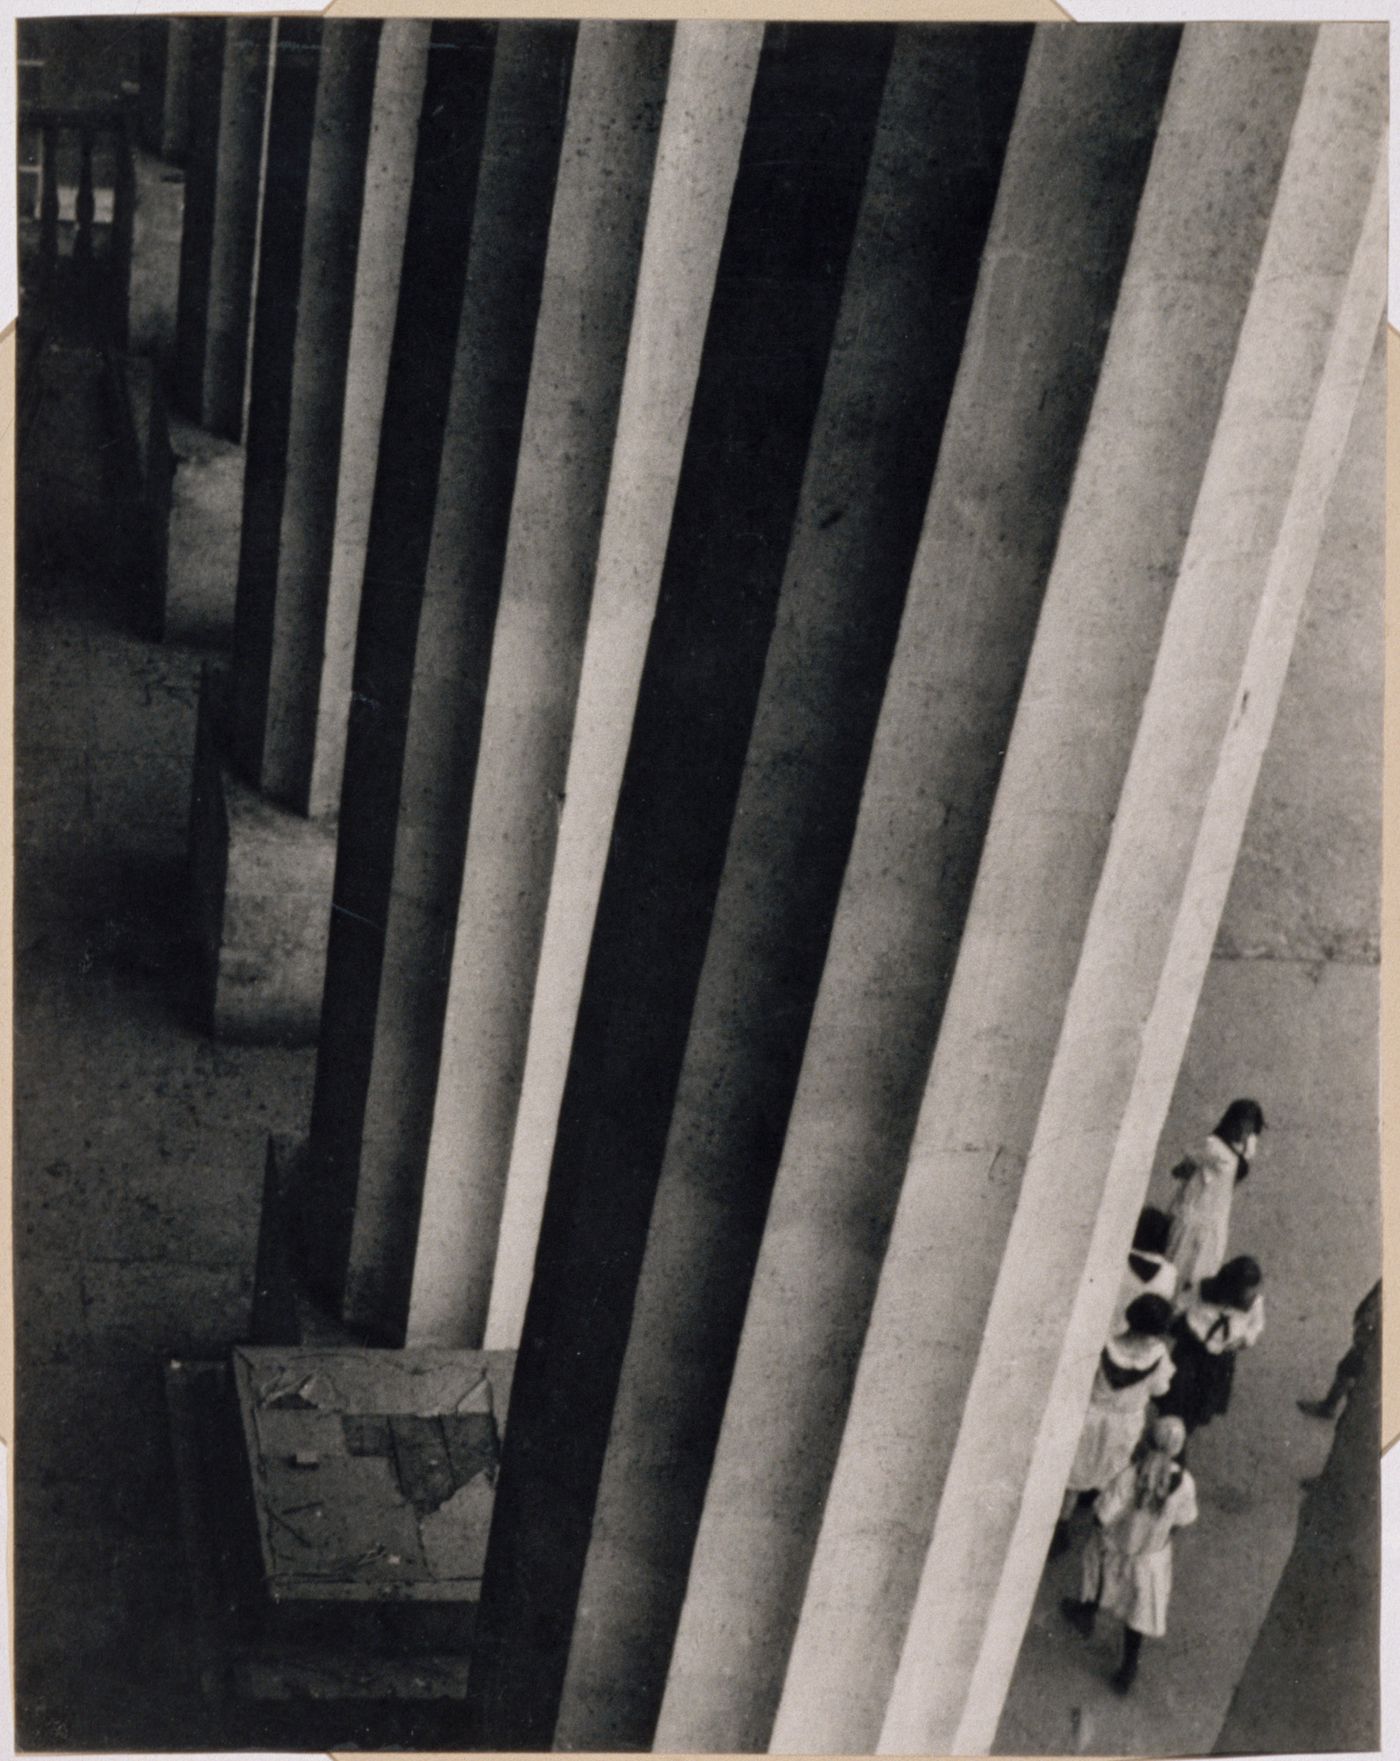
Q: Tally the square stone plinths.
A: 4